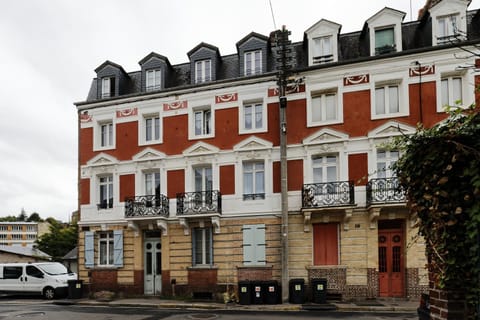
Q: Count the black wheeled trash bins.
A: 6